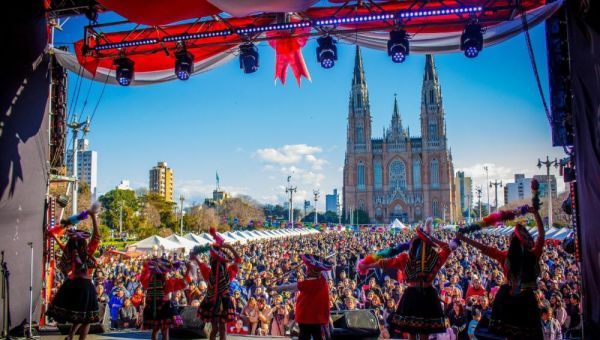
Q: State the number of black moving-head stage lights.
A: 6